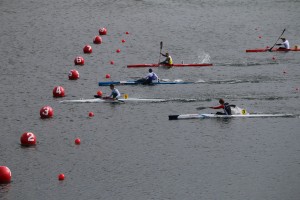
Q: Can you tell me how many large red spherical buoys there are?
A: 9